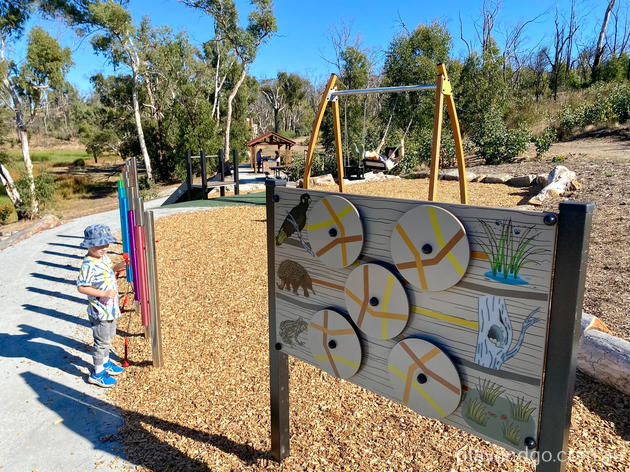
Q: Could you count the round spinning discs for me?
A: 5